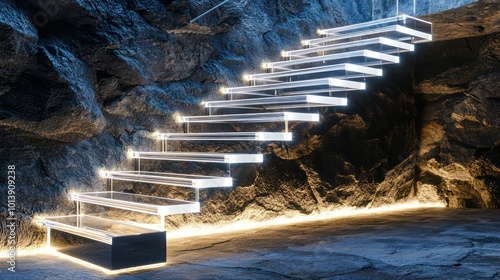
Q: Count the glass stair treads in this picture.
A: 13